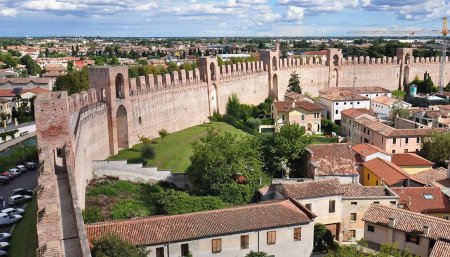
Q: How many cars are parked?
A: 12